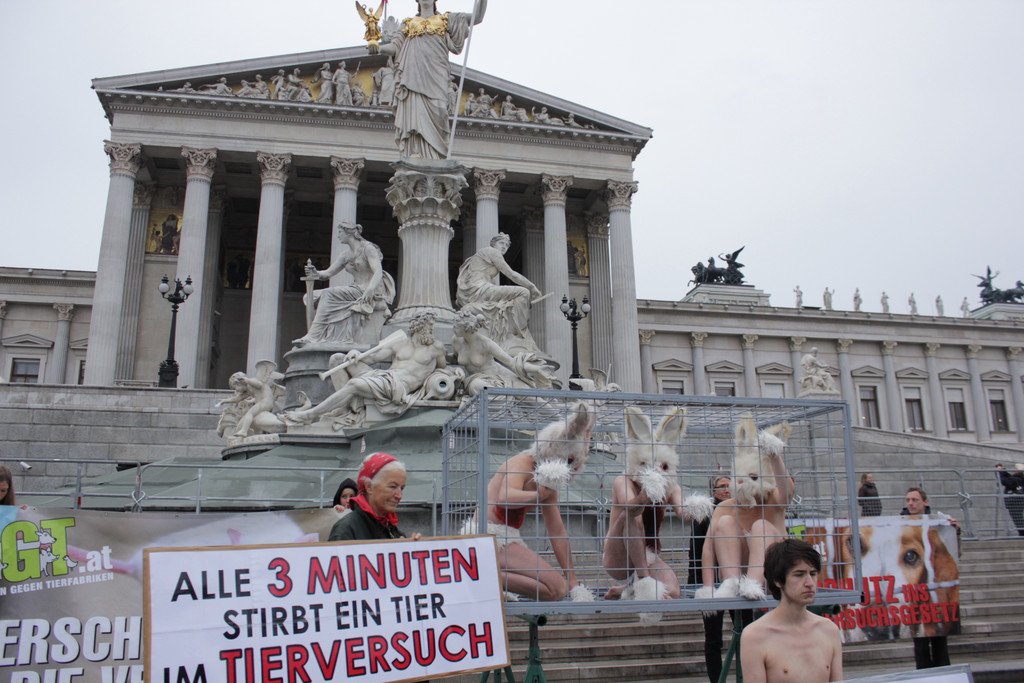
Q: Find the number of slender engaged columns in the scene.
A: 11